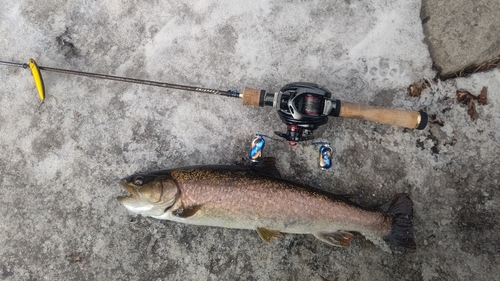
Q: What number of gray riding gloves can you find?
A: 0